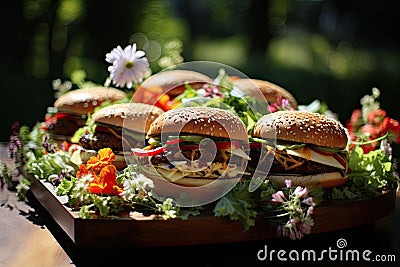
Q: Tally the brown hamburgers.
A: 6